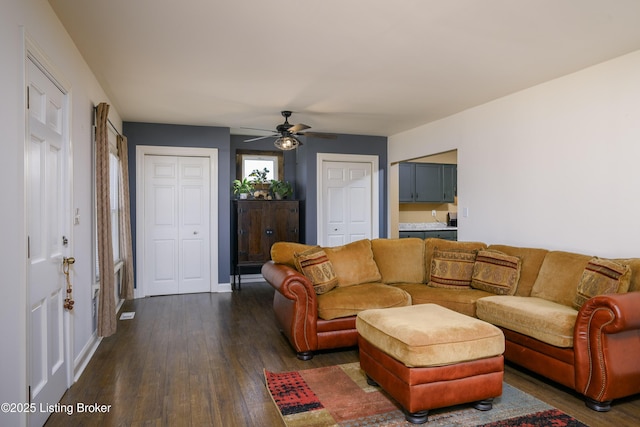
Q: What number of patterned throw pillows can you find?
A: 4